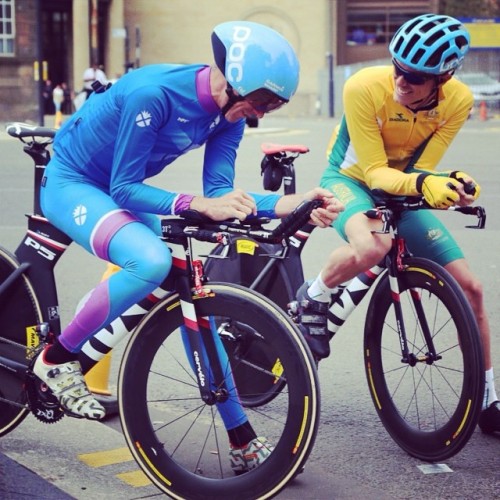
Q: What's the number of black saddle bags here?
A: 1